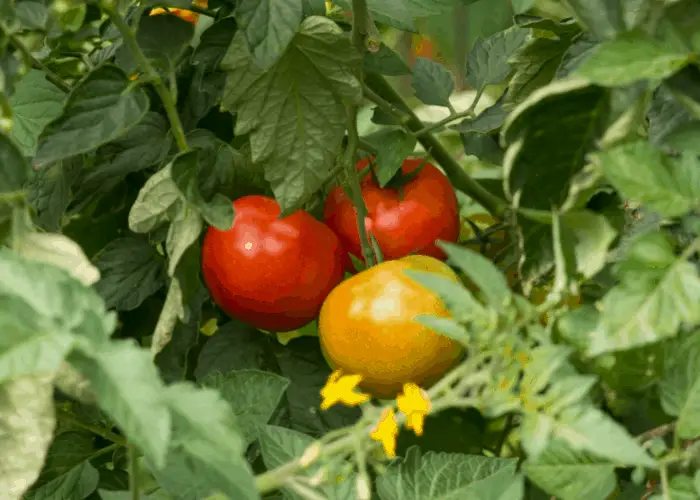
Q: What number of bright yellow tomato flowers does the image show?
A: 3